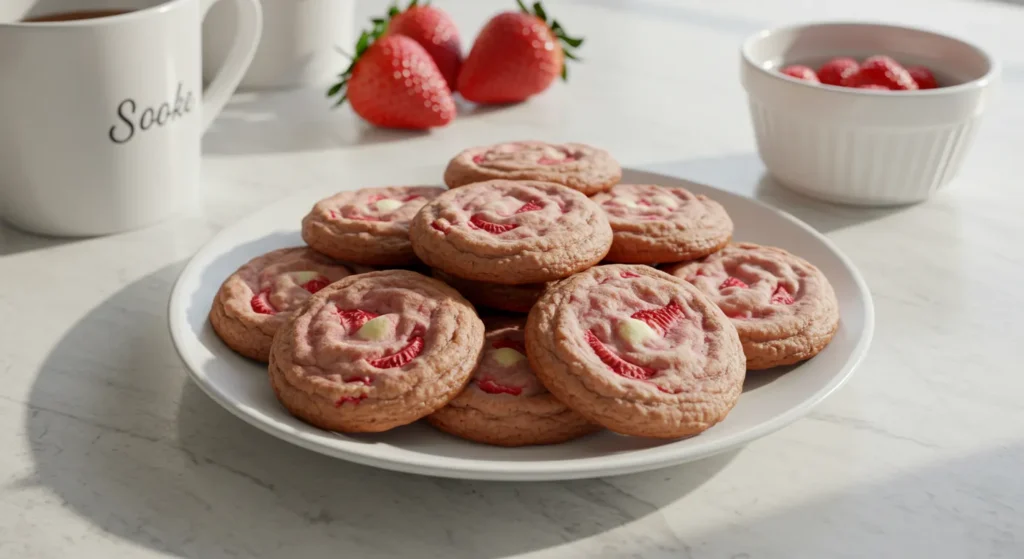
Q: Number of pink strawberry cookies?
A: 10